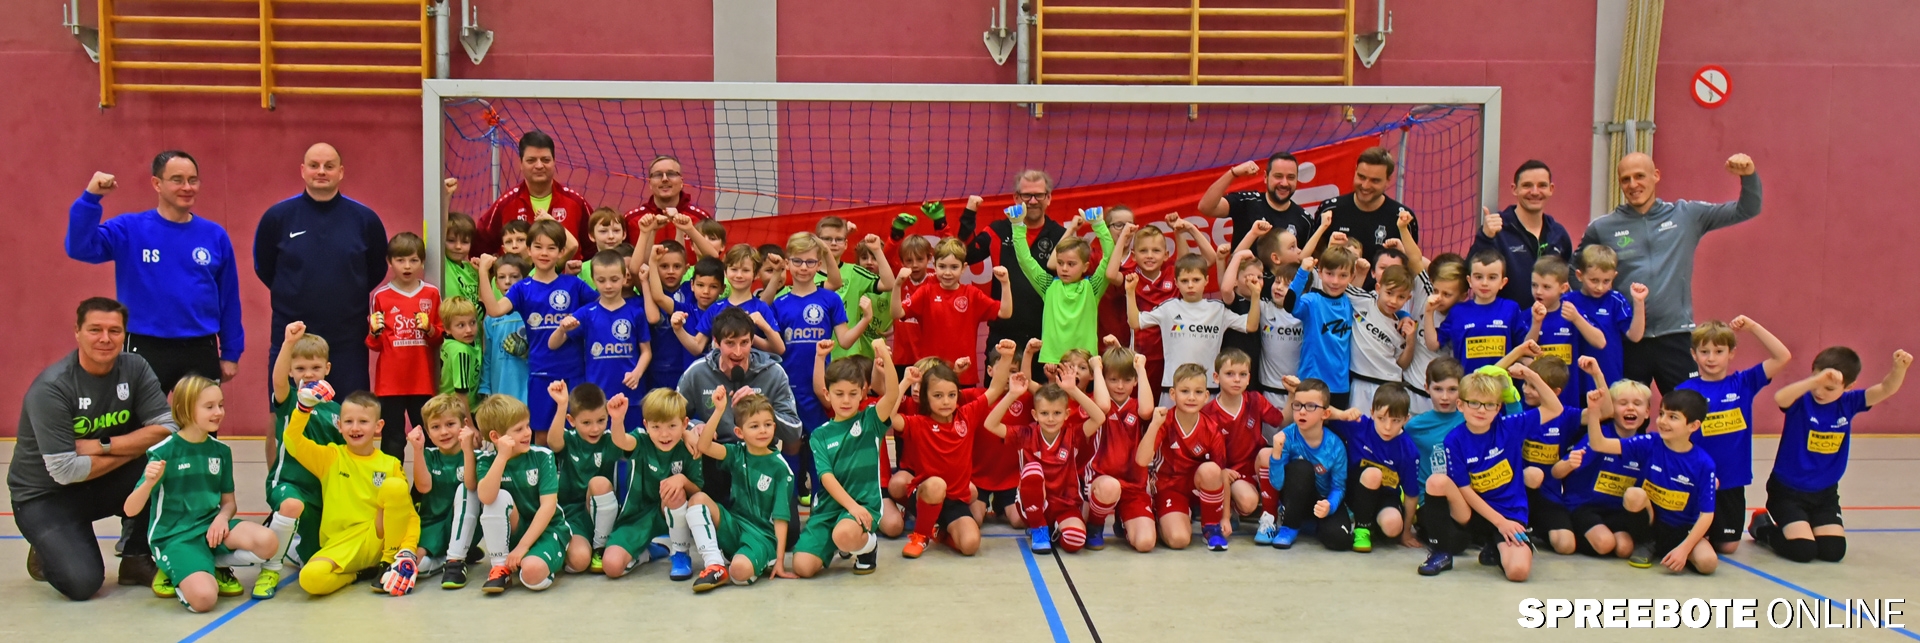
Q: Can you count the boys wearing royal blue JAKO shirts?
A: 10